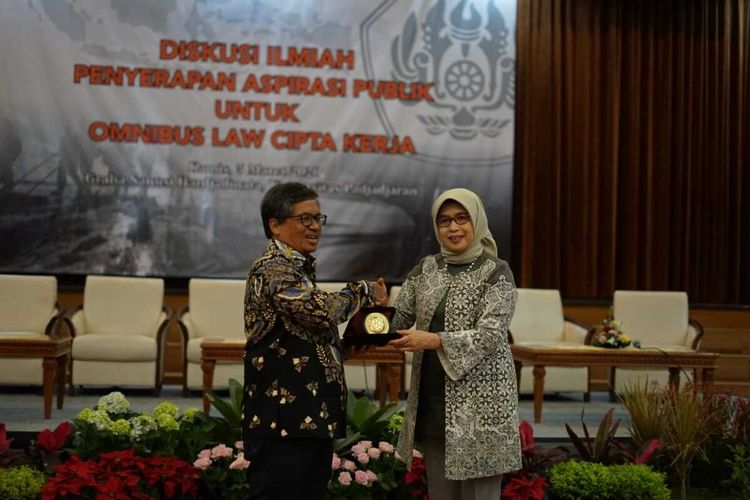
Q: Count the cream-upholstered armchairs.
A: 7